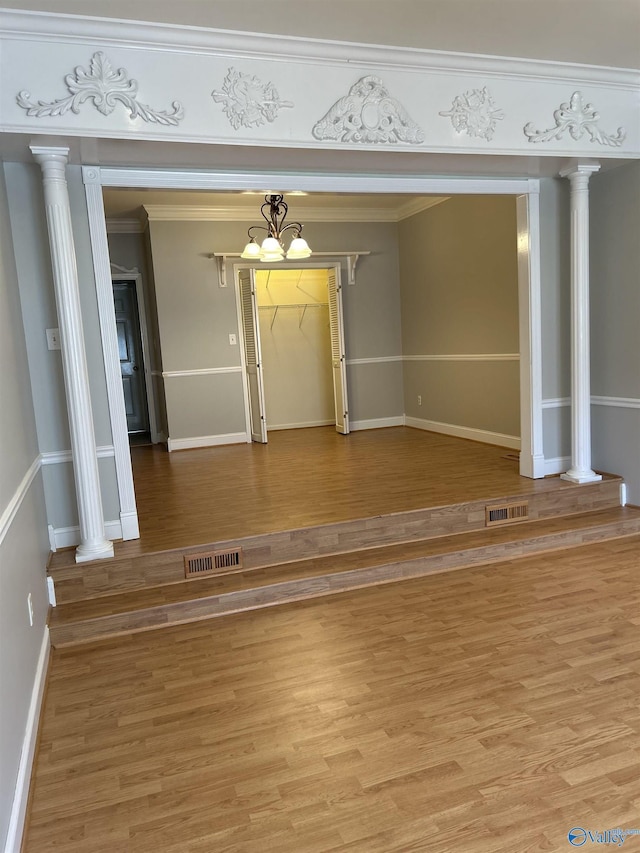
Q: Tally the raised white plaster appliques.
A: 5